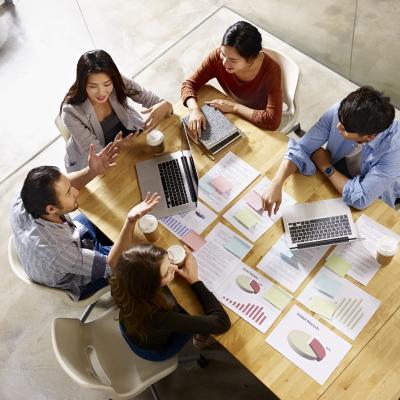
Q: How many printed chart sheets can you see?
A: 4